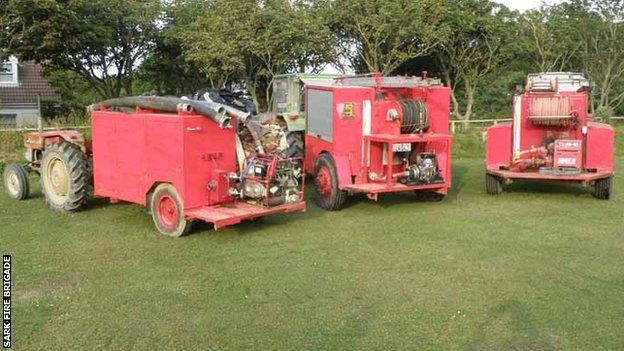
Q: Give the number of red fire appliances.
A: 3